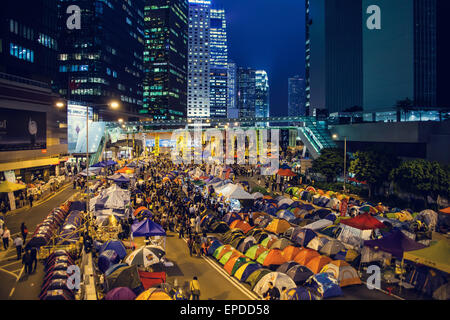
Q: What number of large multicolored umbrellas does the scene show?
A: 1